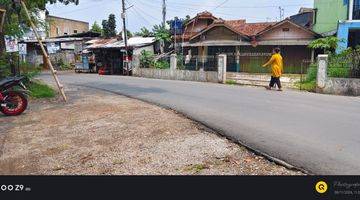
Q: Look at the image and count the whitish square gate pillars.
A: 3